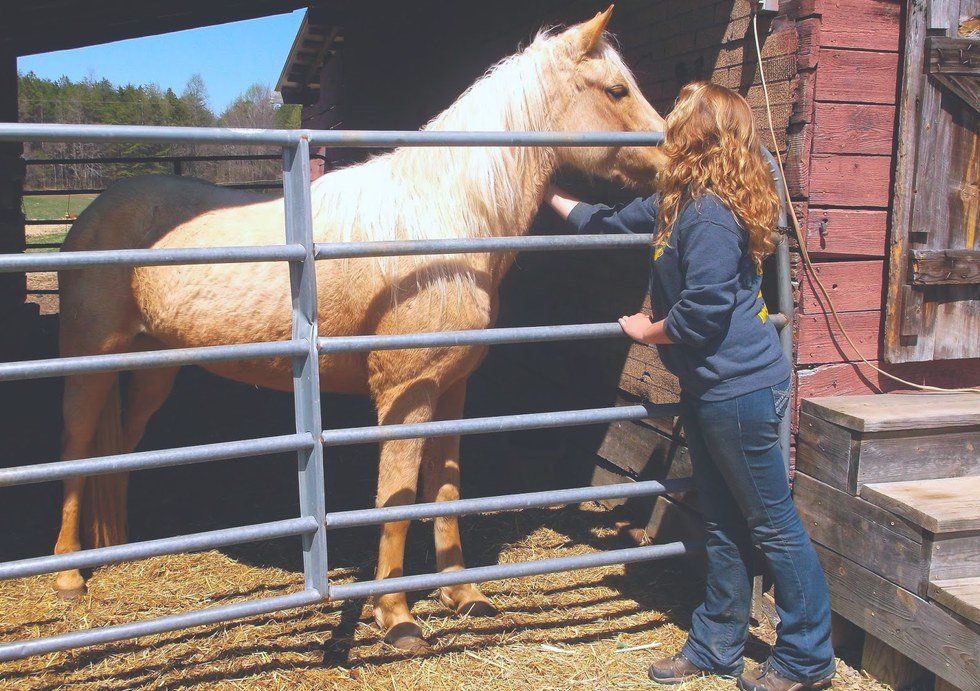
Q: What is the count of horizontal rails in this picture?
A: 6